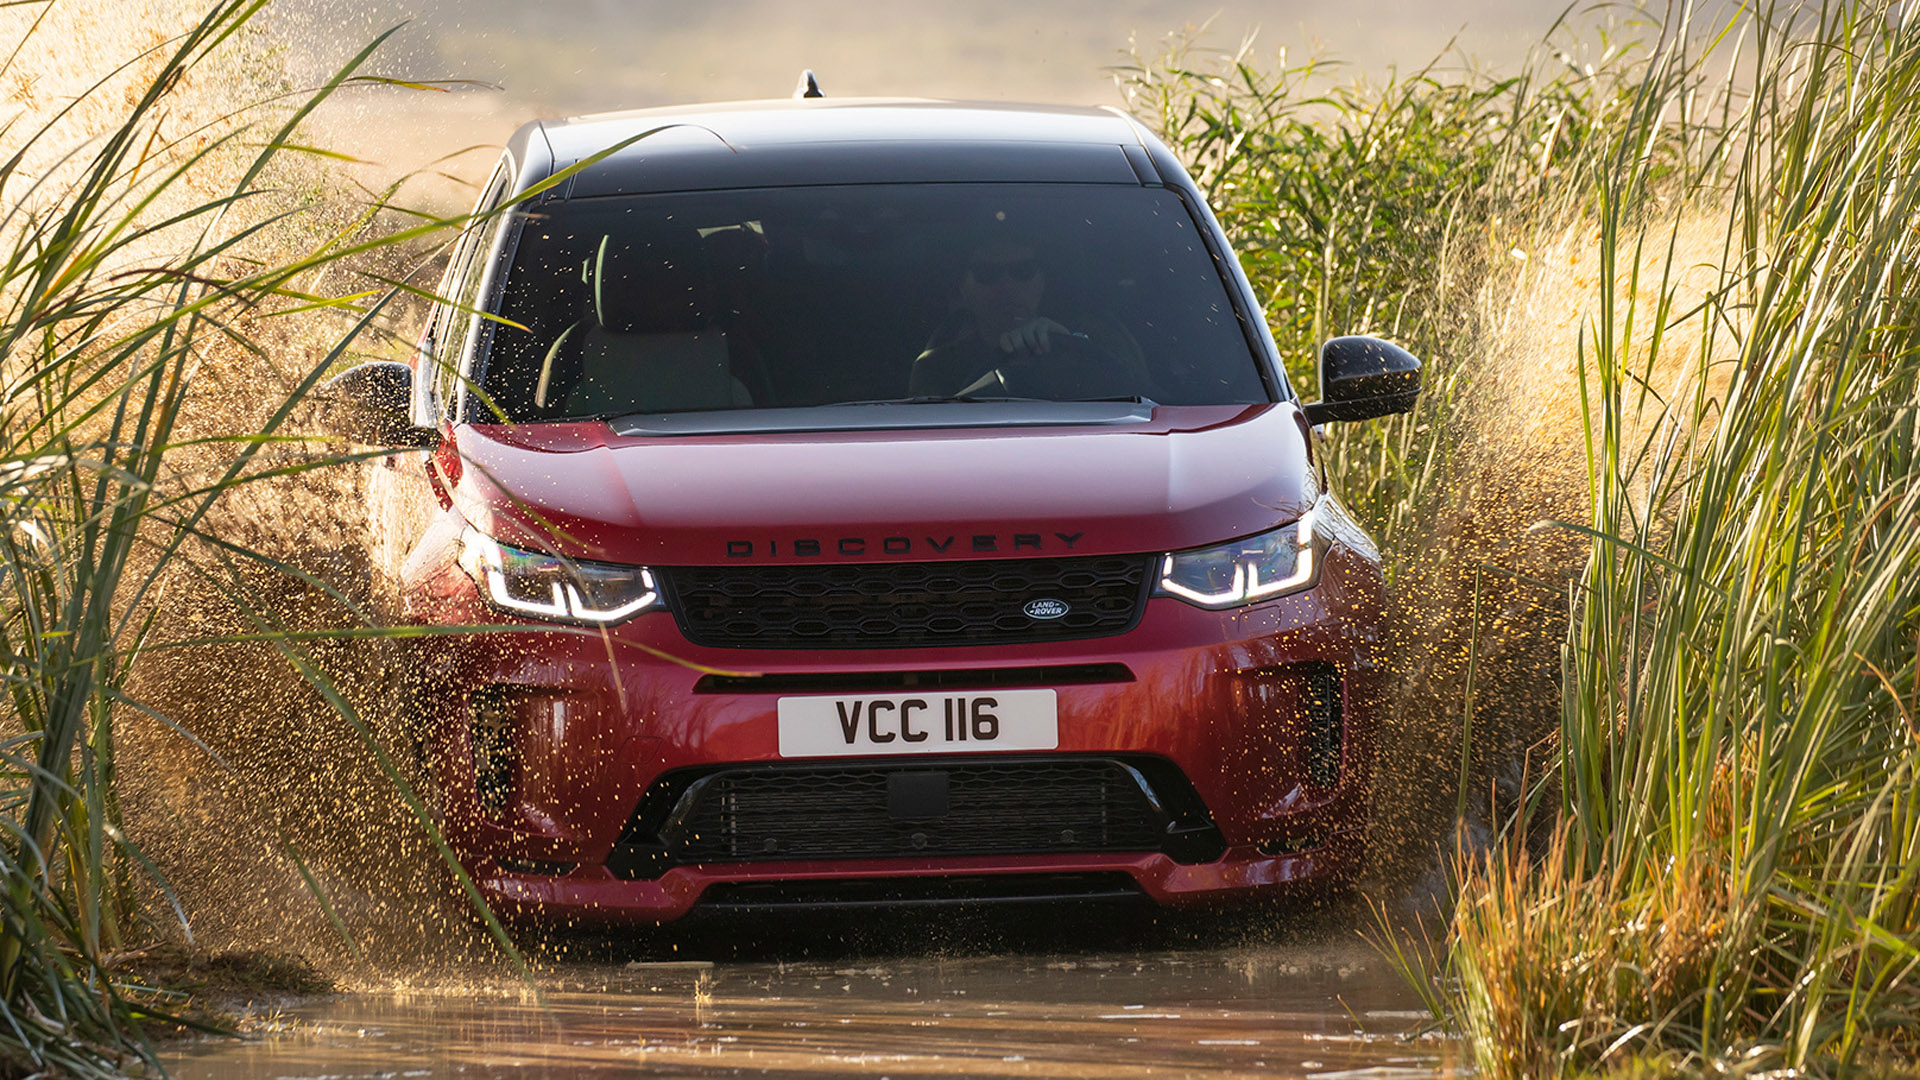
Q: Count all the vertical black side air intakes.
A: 2